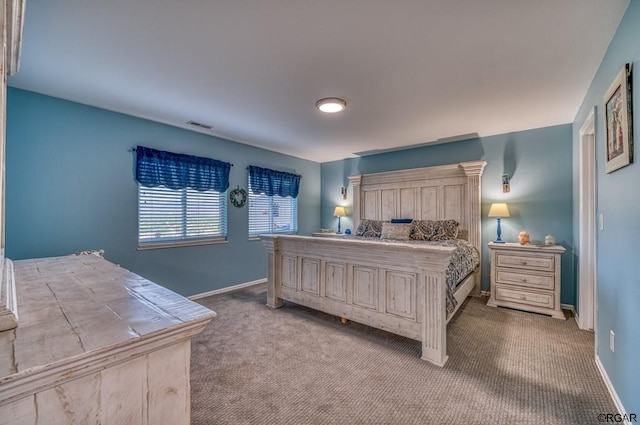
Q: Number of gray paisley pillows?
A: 2